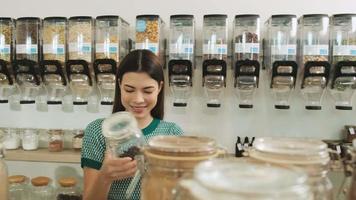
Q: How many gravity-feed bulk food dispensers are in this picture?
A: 12